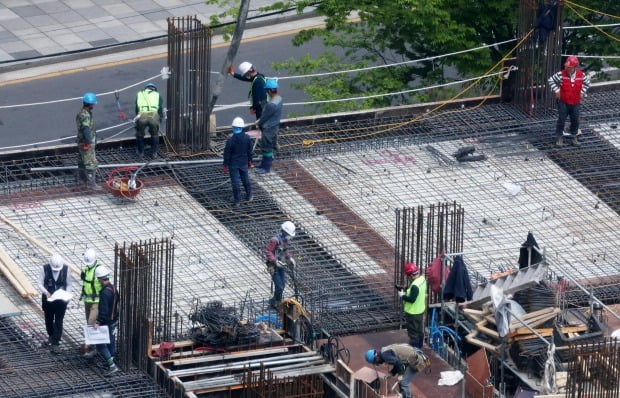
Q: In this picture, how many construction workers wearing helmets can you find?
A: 12